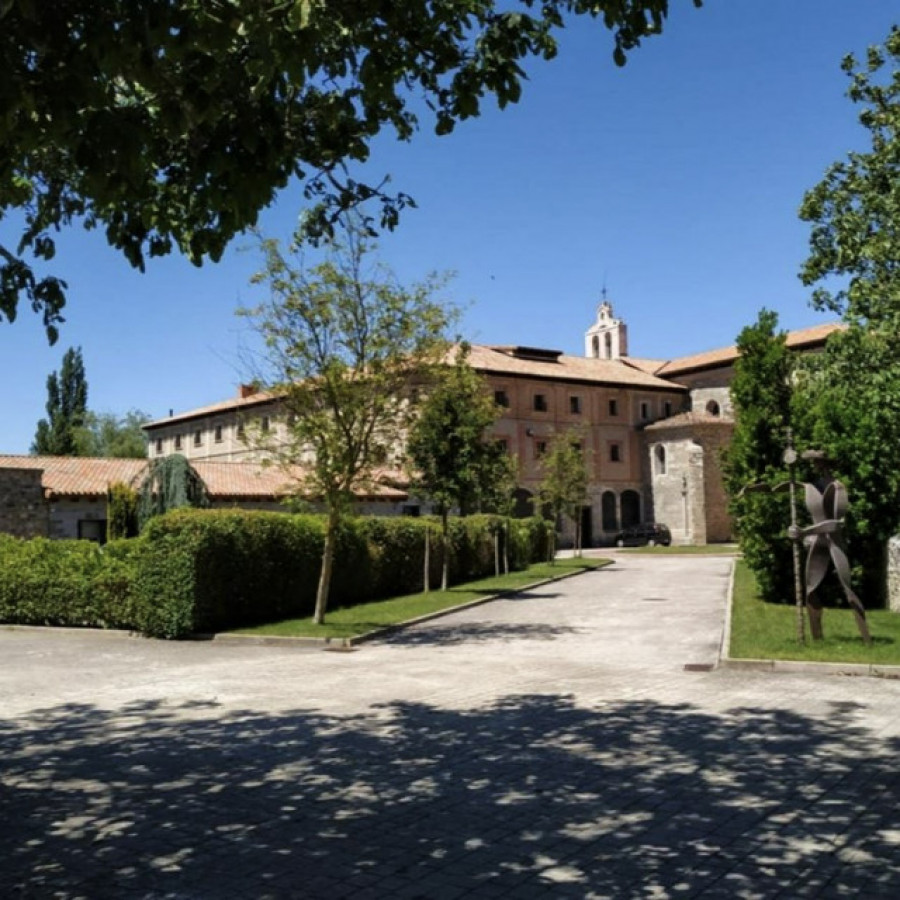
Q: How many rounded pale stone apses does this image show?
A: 1